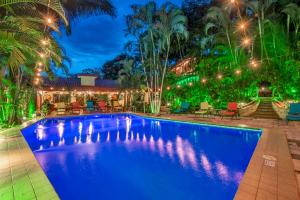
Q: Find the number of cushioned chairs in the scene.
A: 9